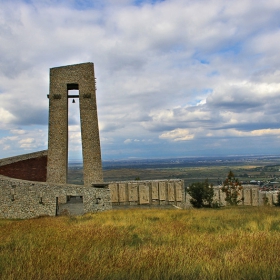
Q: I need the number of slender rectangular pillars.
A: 2